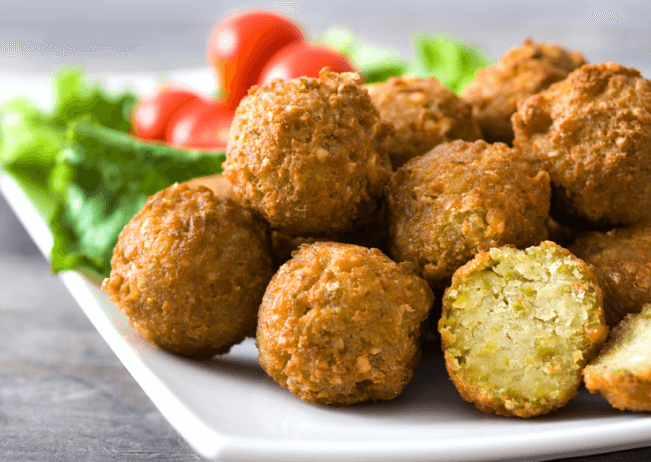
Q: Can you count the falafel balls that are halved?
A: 2